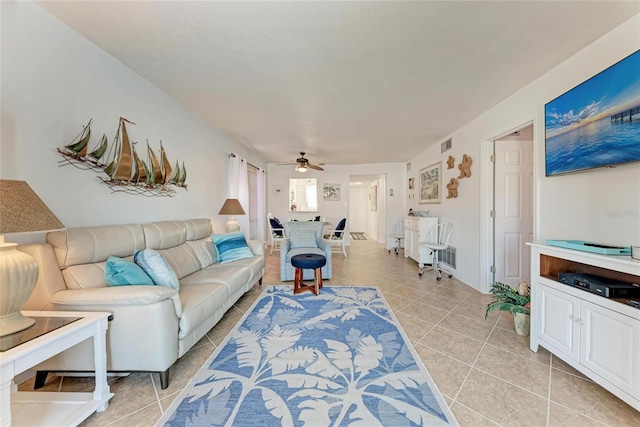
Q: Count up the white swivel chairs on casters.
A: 2